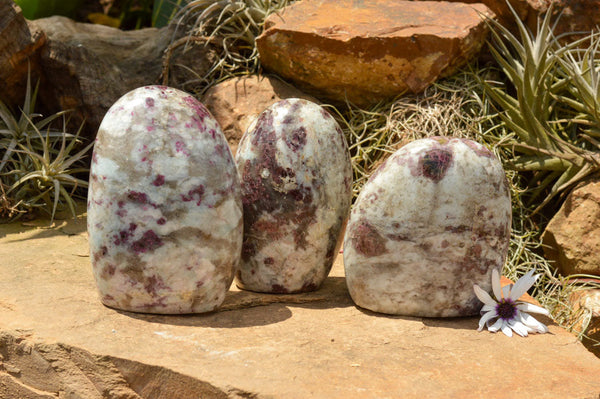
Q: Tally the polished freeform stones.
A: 3